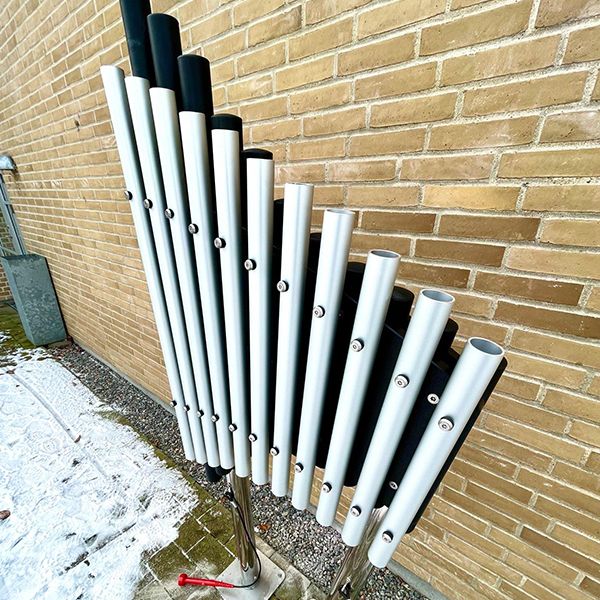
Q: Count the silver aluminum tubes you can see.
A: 11